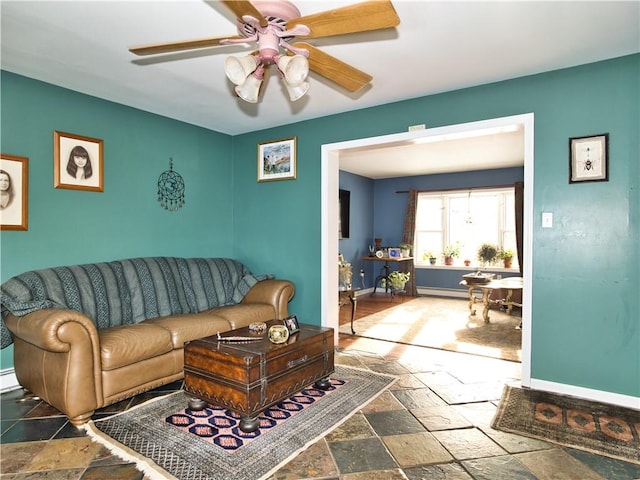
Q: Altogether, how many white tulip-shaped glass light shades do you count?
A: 4